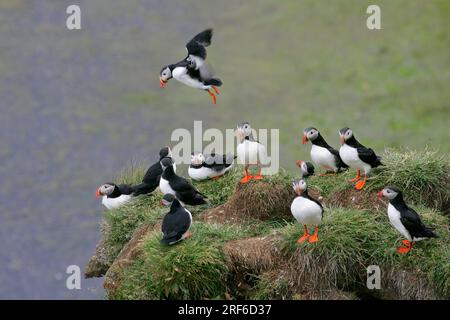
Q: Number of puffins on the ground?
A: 11